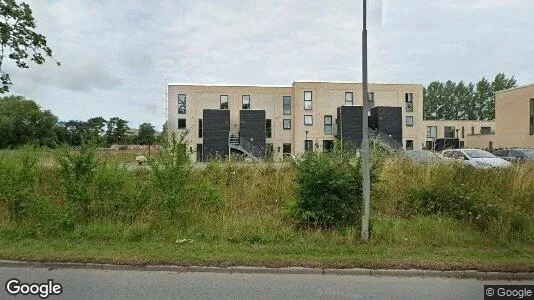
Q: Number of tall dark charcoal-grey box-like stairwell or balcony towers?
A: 4